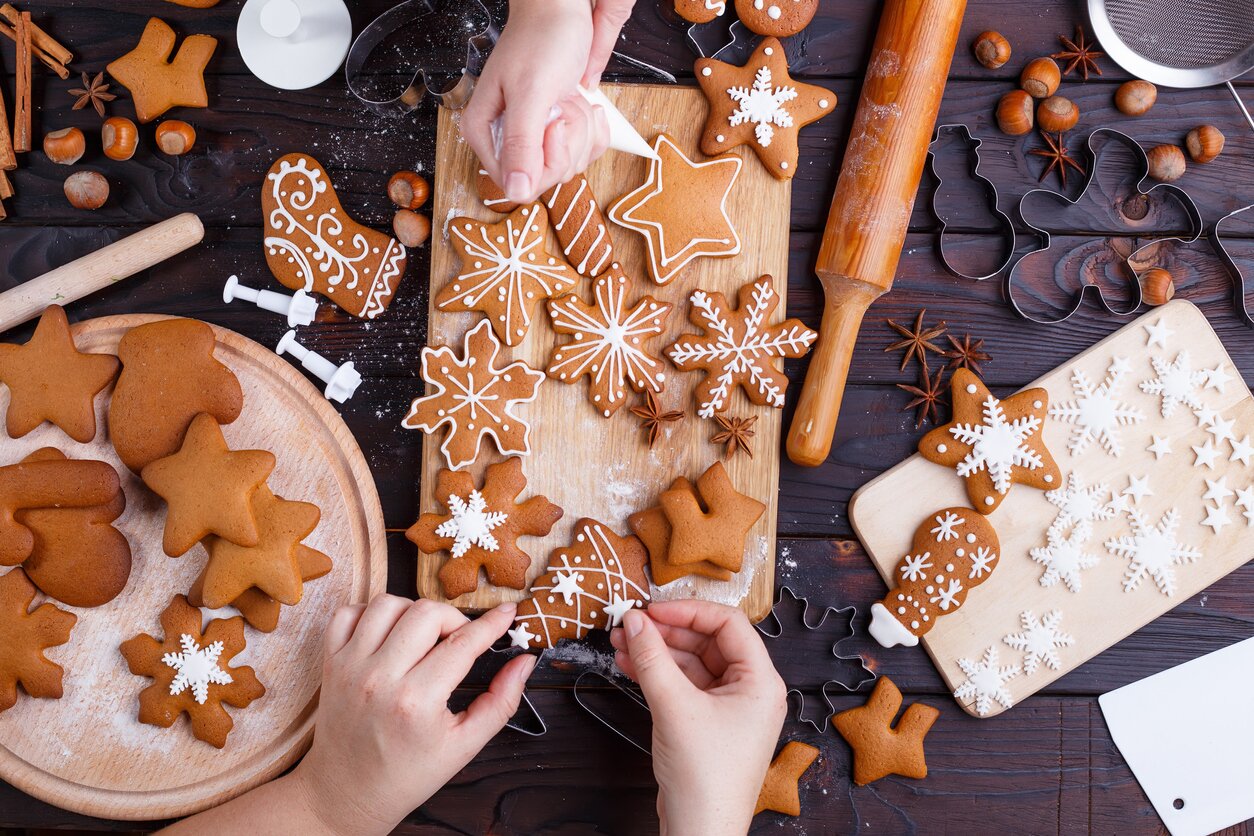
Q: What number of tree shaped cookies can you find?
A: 1